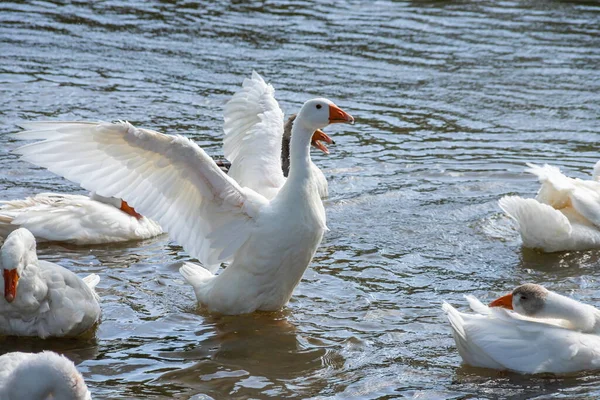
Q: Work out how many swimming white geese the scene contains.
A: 6